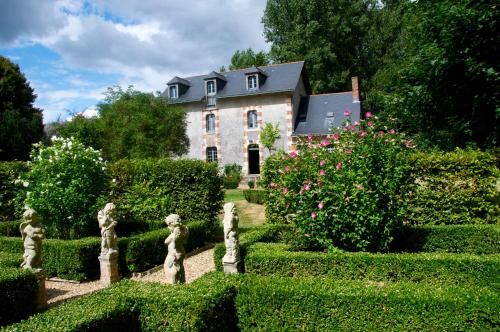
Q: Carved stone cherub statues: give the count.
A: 4